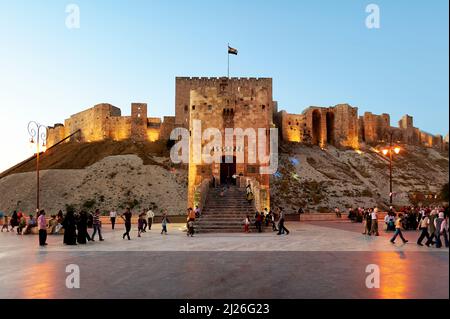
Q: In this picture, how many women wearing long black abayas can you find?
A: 2